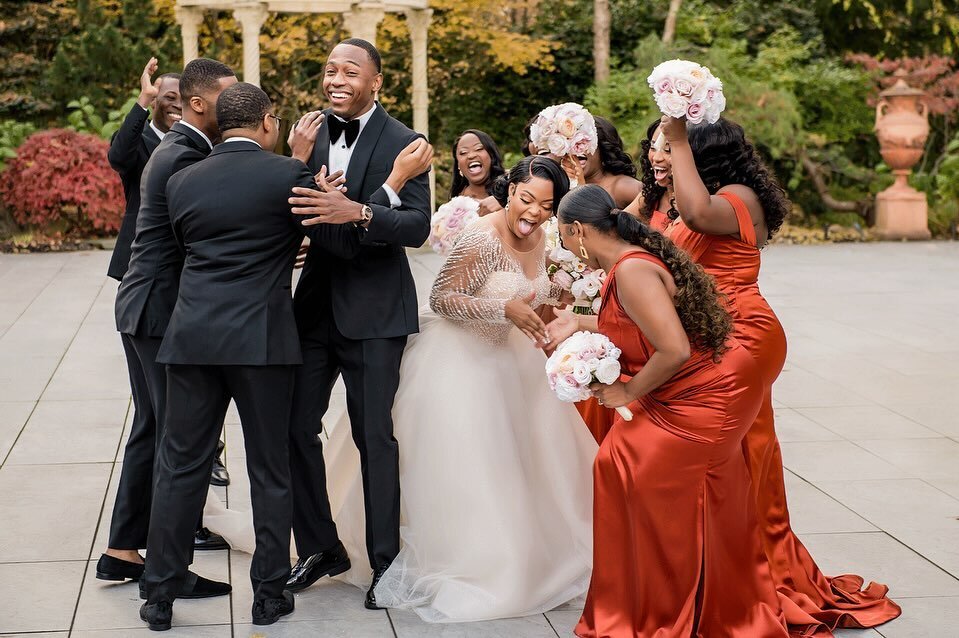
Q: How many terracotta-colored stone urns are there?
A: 1